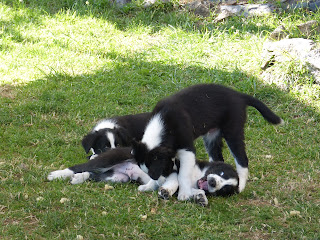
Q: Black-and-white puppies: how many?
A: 3